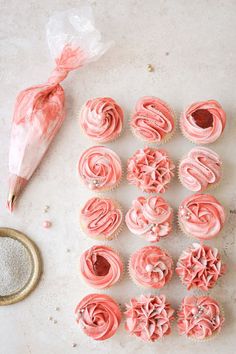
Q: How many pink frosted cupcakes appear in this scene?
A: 15